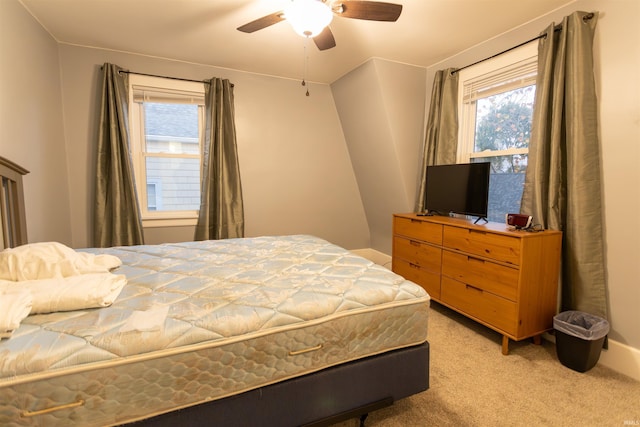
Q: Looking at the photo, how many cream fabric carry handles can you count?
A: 2